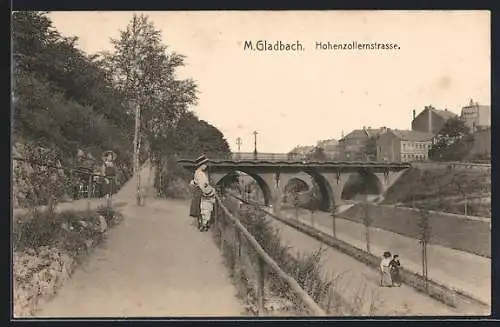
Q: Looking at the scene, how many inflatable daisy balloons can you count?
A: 0